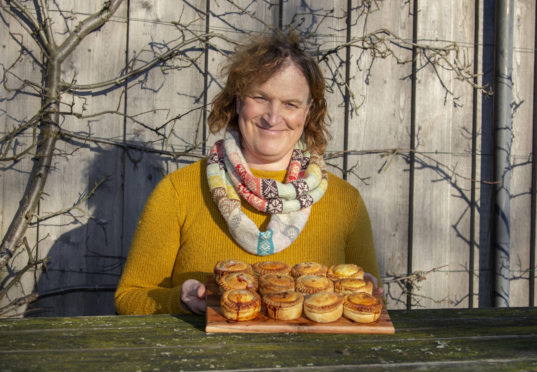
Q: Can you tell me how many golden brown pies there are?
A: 12